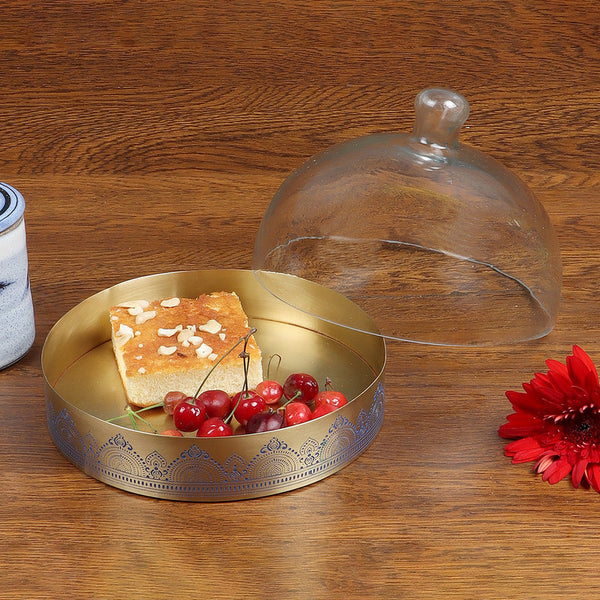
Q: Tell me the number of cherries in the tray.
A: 12